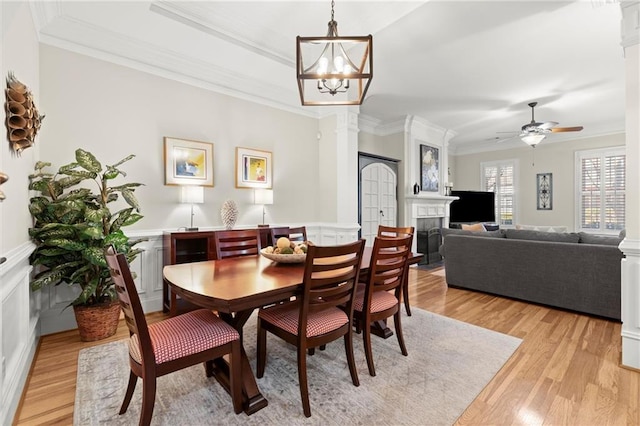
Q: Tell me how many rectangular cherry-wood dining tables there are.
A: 1